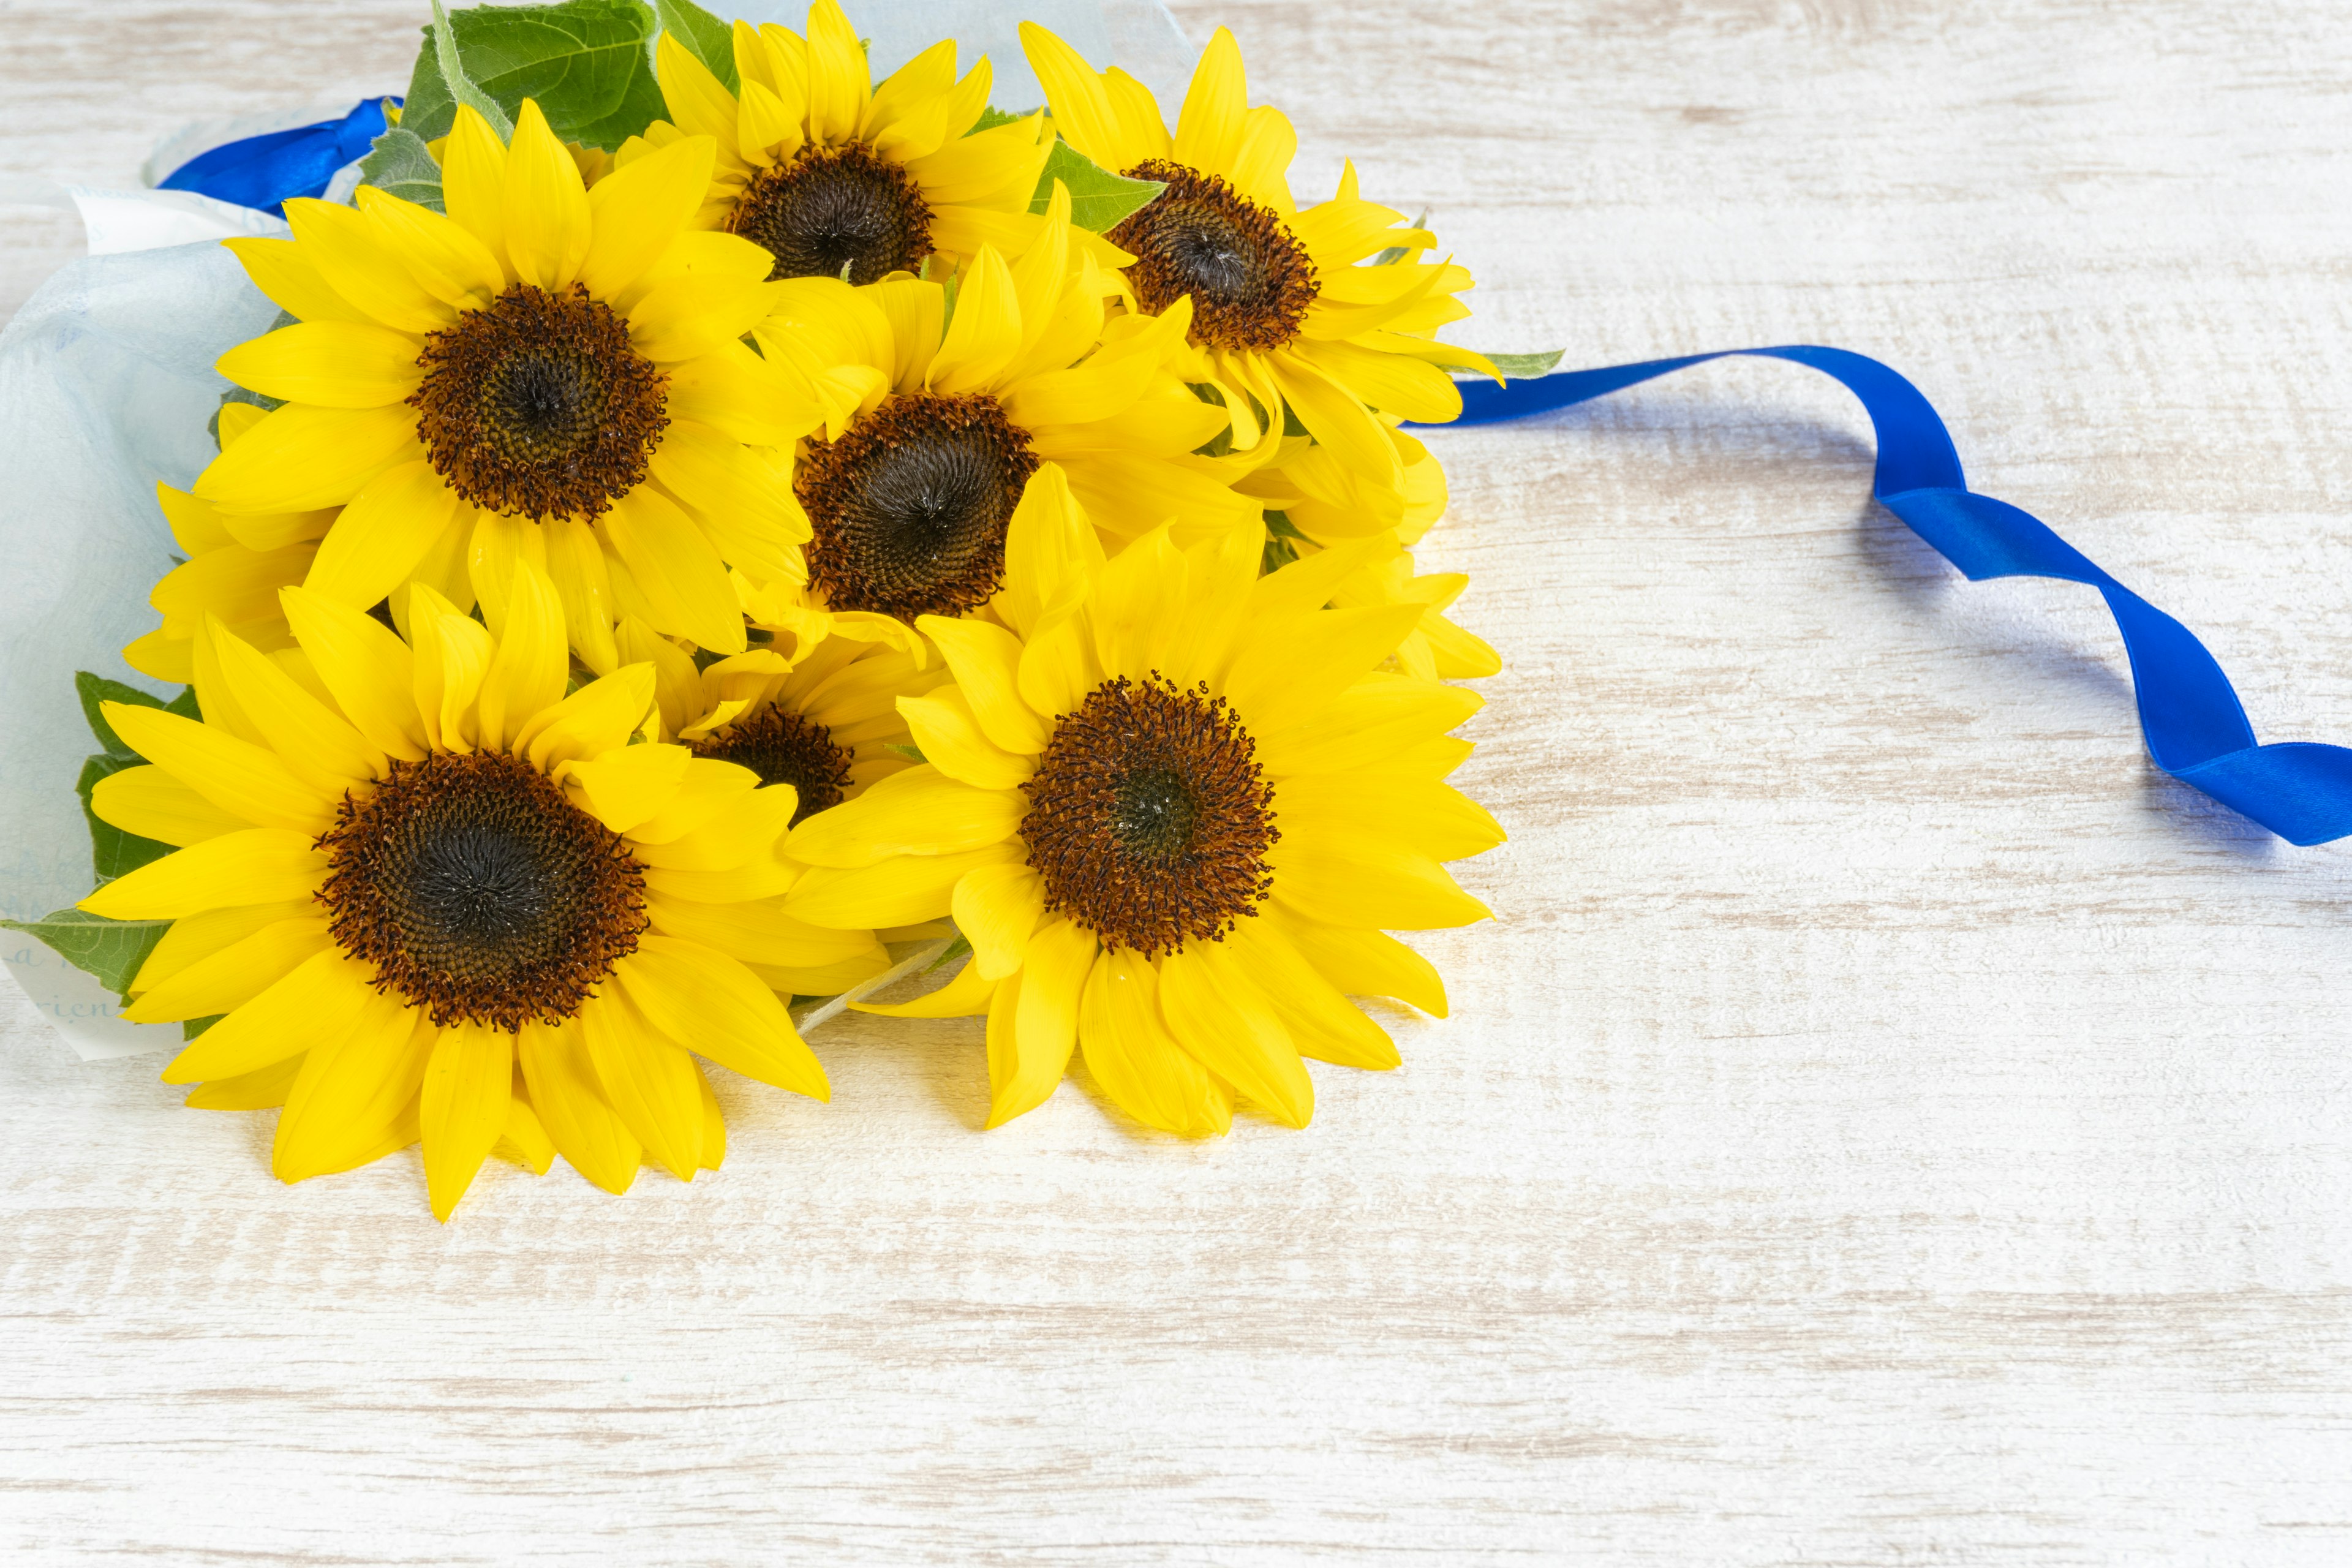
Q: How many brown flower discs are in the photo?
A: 7